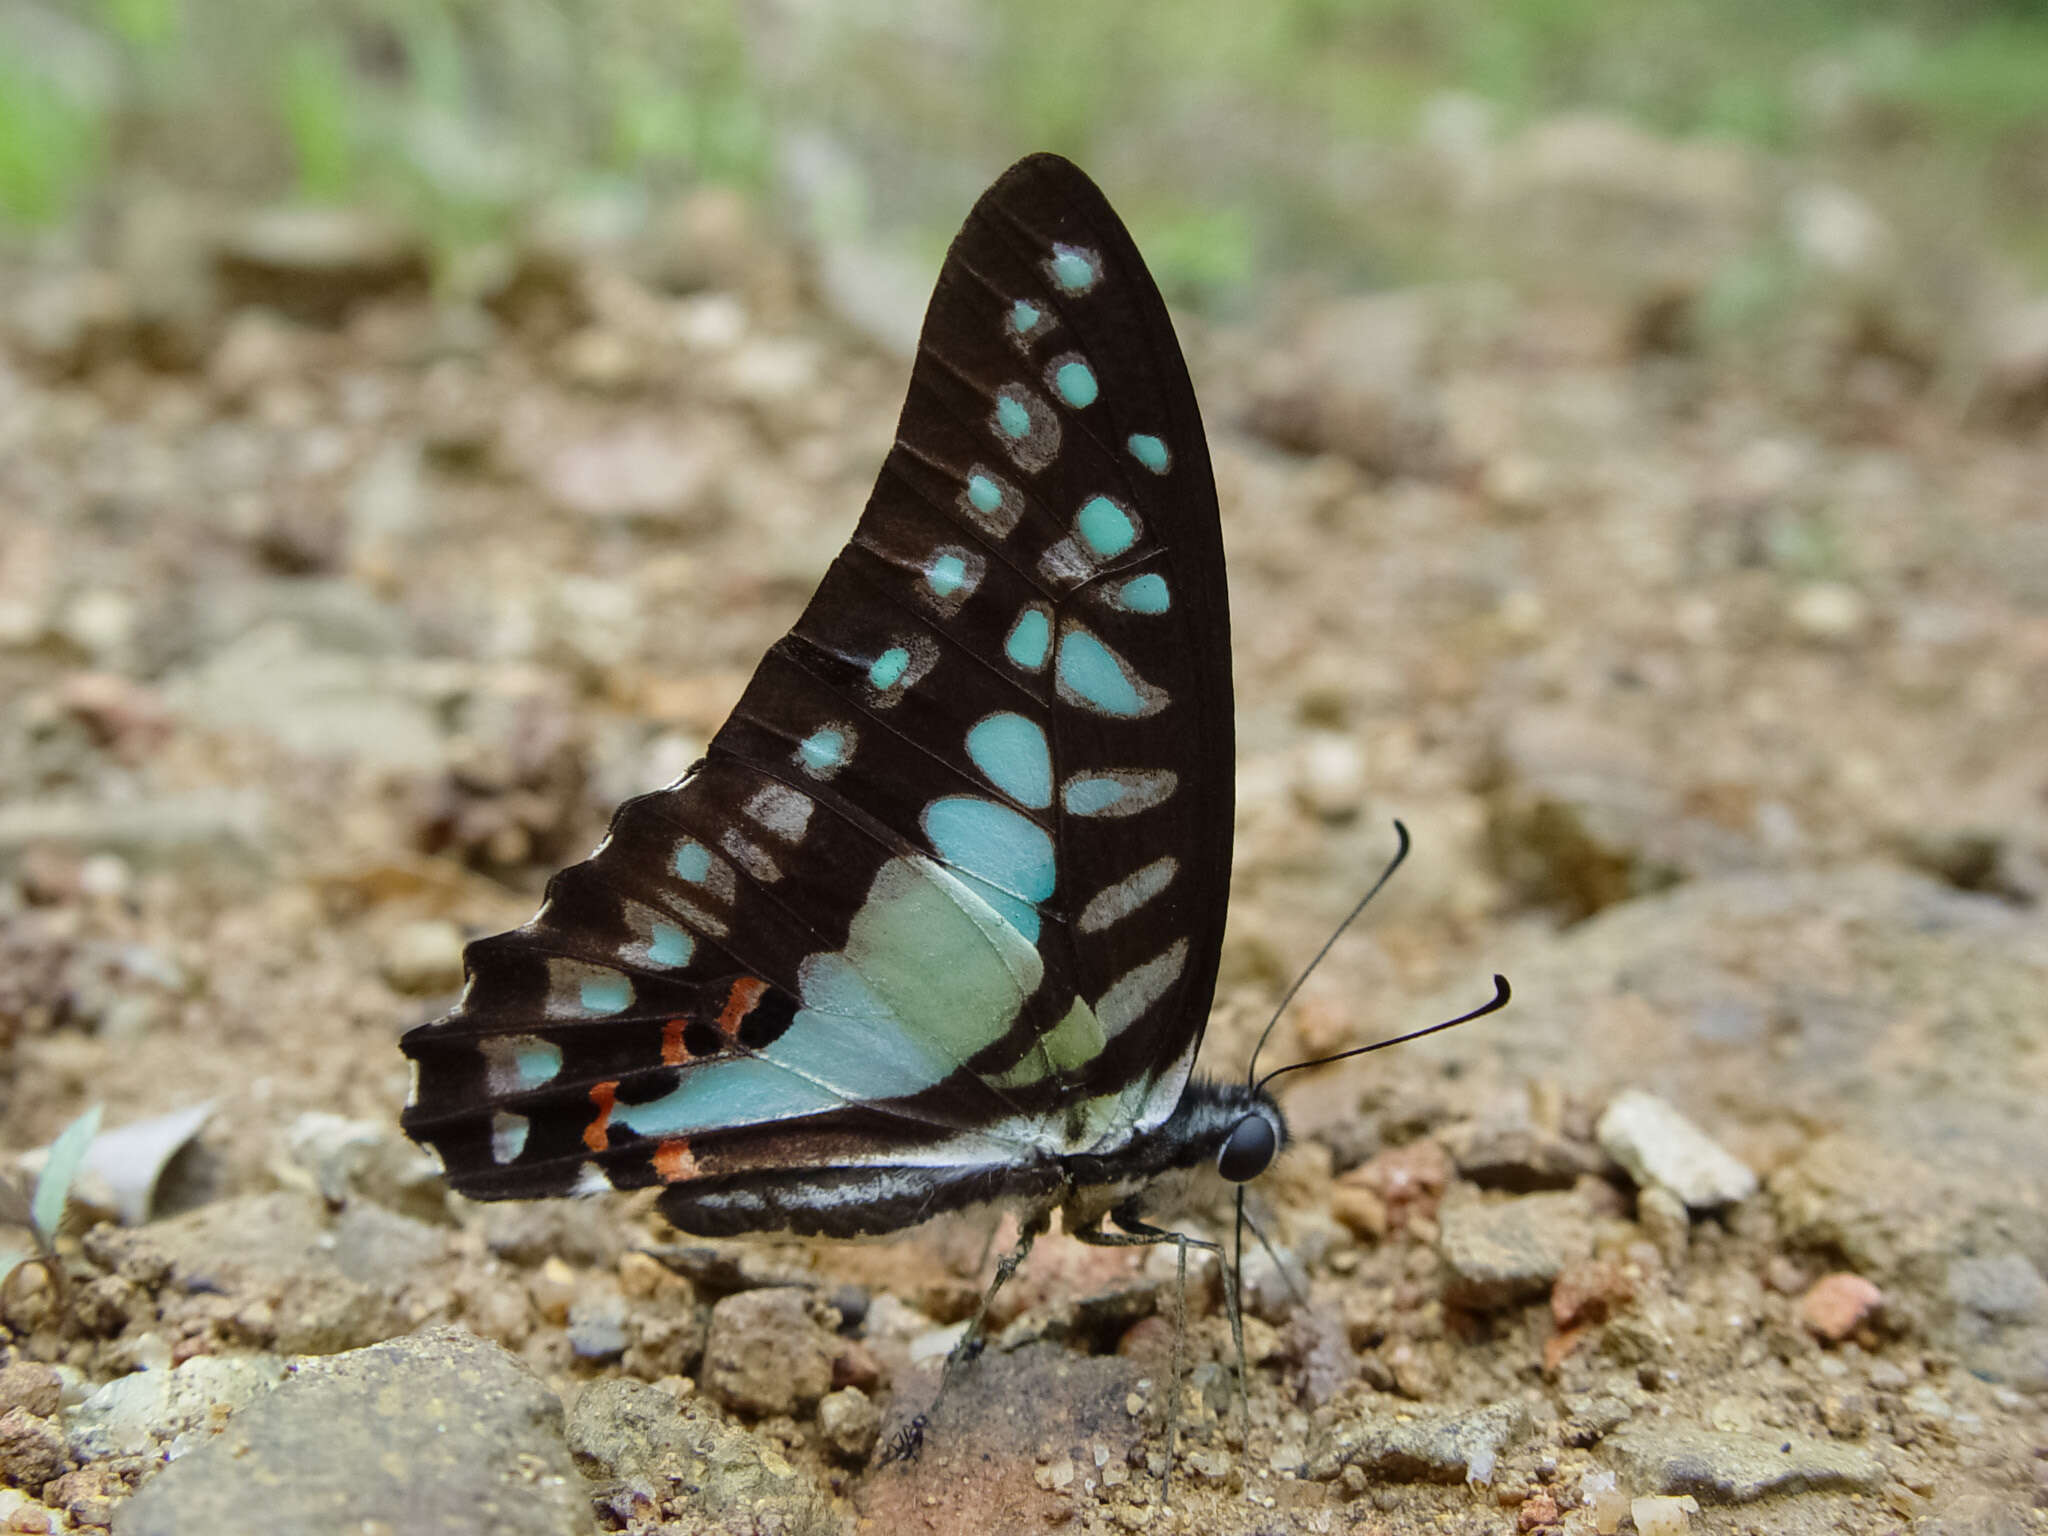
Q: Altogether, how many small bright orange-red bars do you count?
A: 4